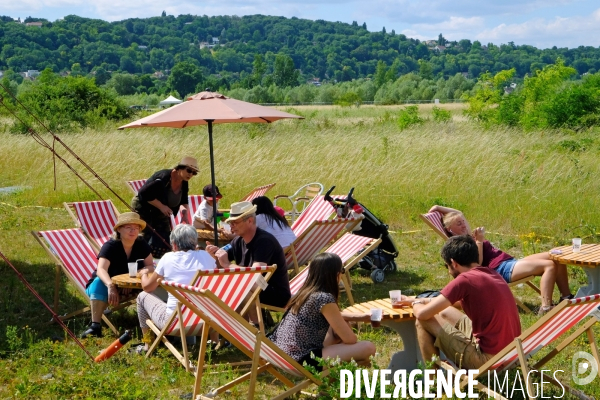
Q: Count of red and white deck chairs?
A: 12